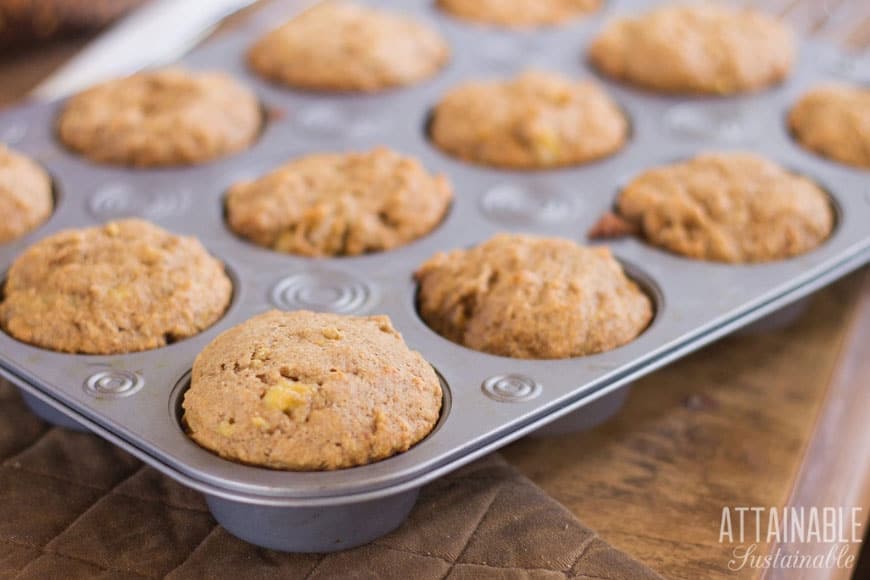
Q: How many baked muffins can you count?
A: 12